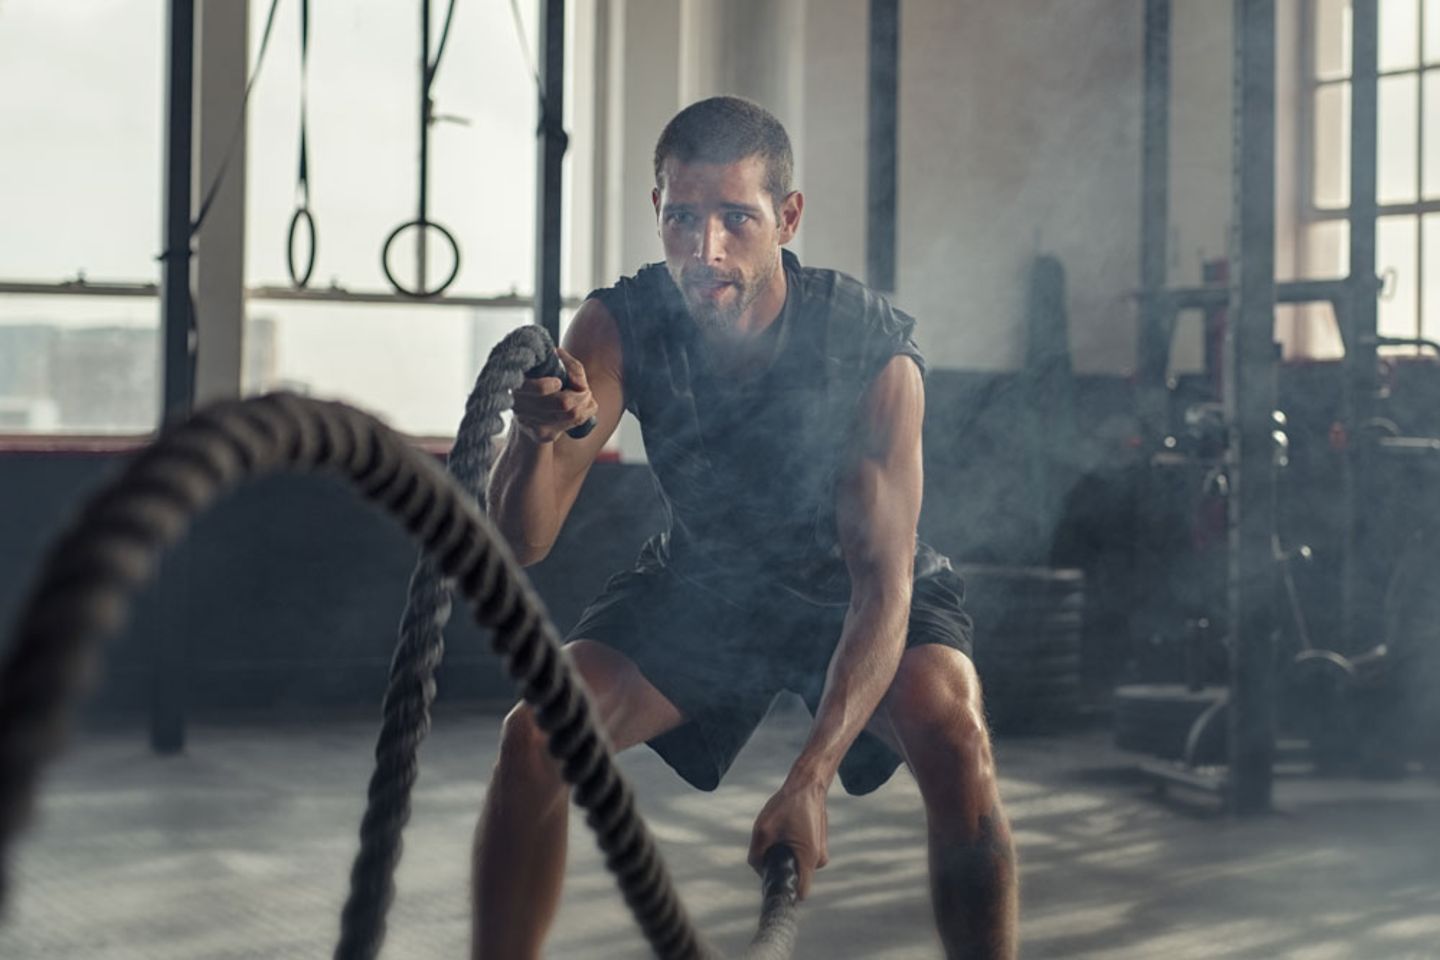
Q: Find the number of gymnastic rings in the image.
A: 2